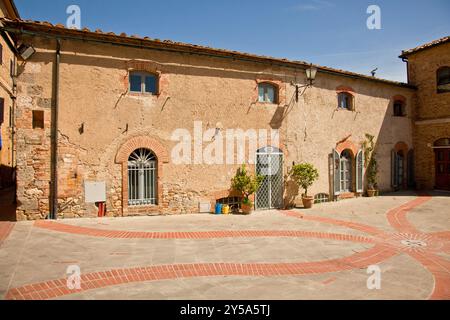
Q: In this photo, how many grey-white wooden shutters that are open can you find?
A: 4